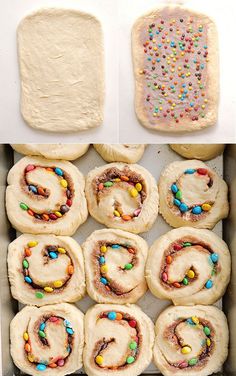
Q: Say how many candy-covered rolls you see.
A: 9